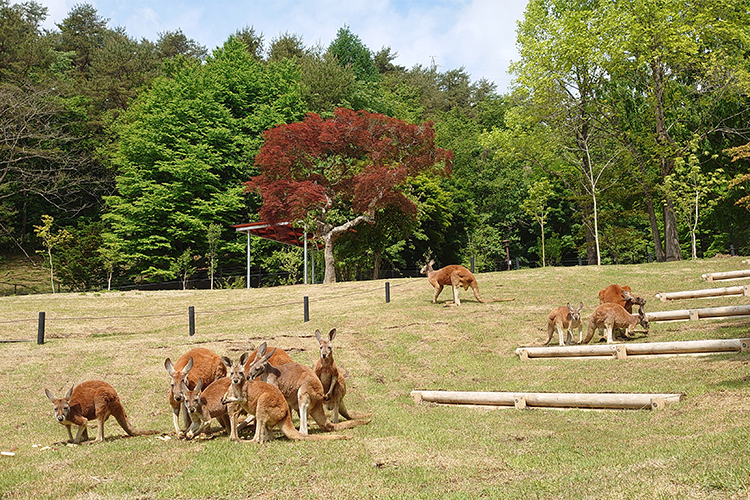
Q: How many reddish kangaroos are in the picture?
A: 11